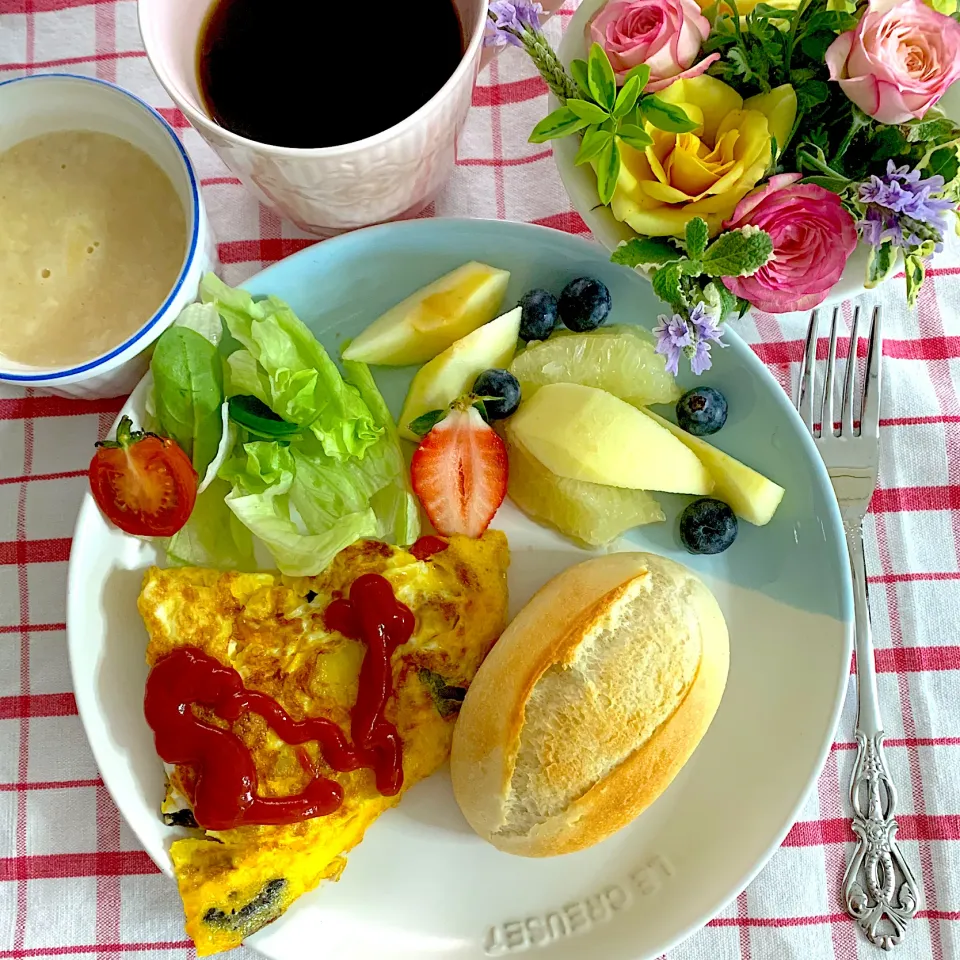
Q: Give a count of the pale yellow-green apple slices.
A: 4